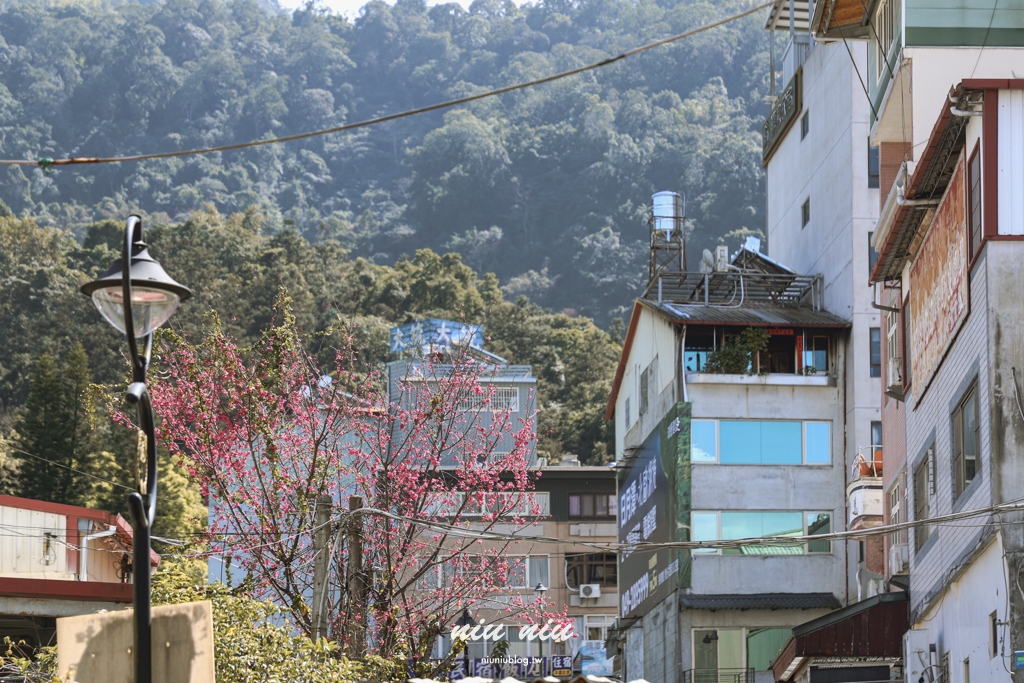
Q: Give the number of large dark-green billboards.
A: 1